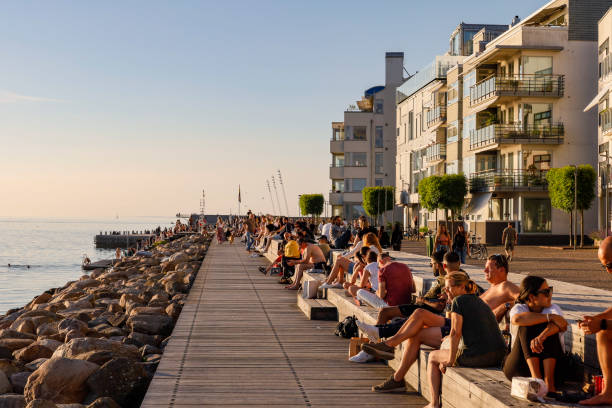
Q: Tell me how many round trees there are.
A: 4